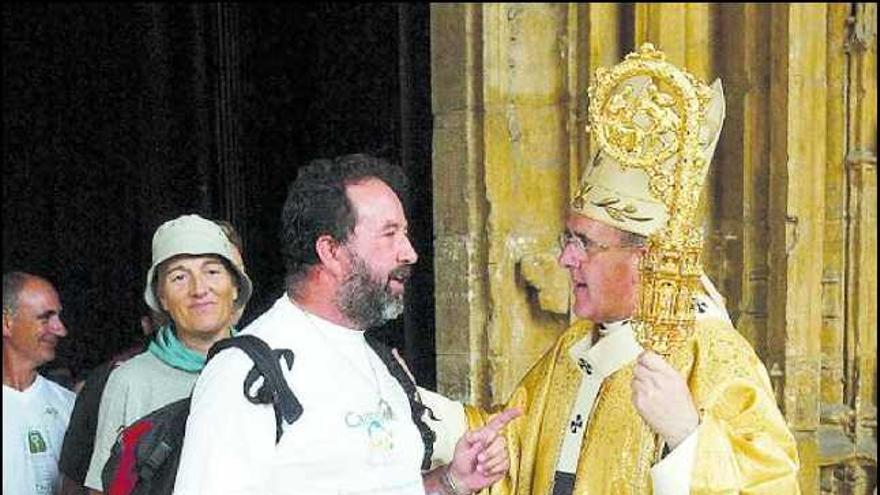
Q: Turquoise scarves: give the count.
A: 1